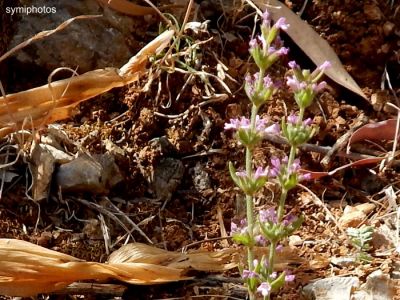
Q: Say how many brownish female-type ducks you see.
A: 0